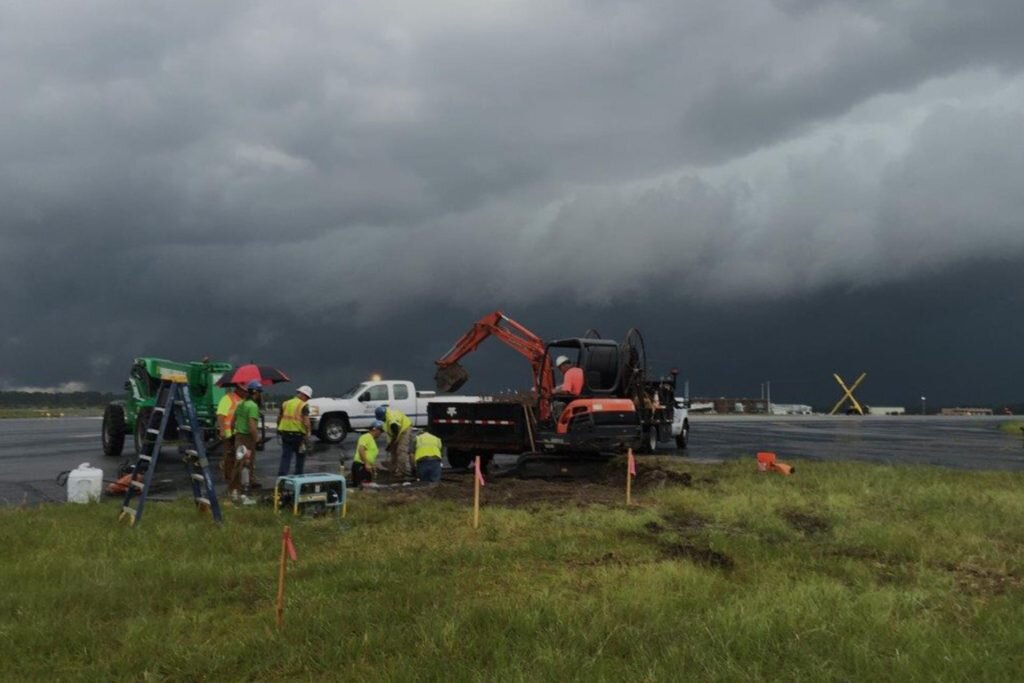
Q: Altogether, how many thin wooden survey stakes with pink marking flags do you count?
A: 3